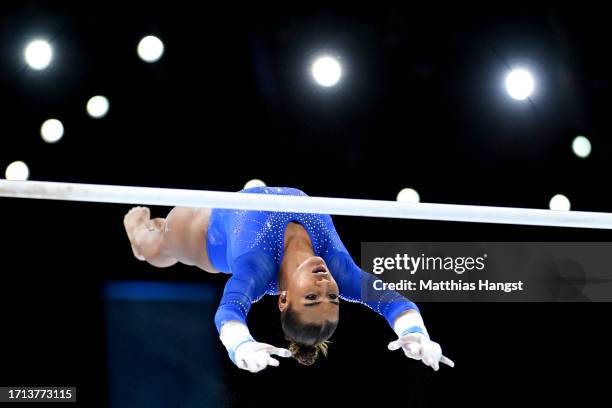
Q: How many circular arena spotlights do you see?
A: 11